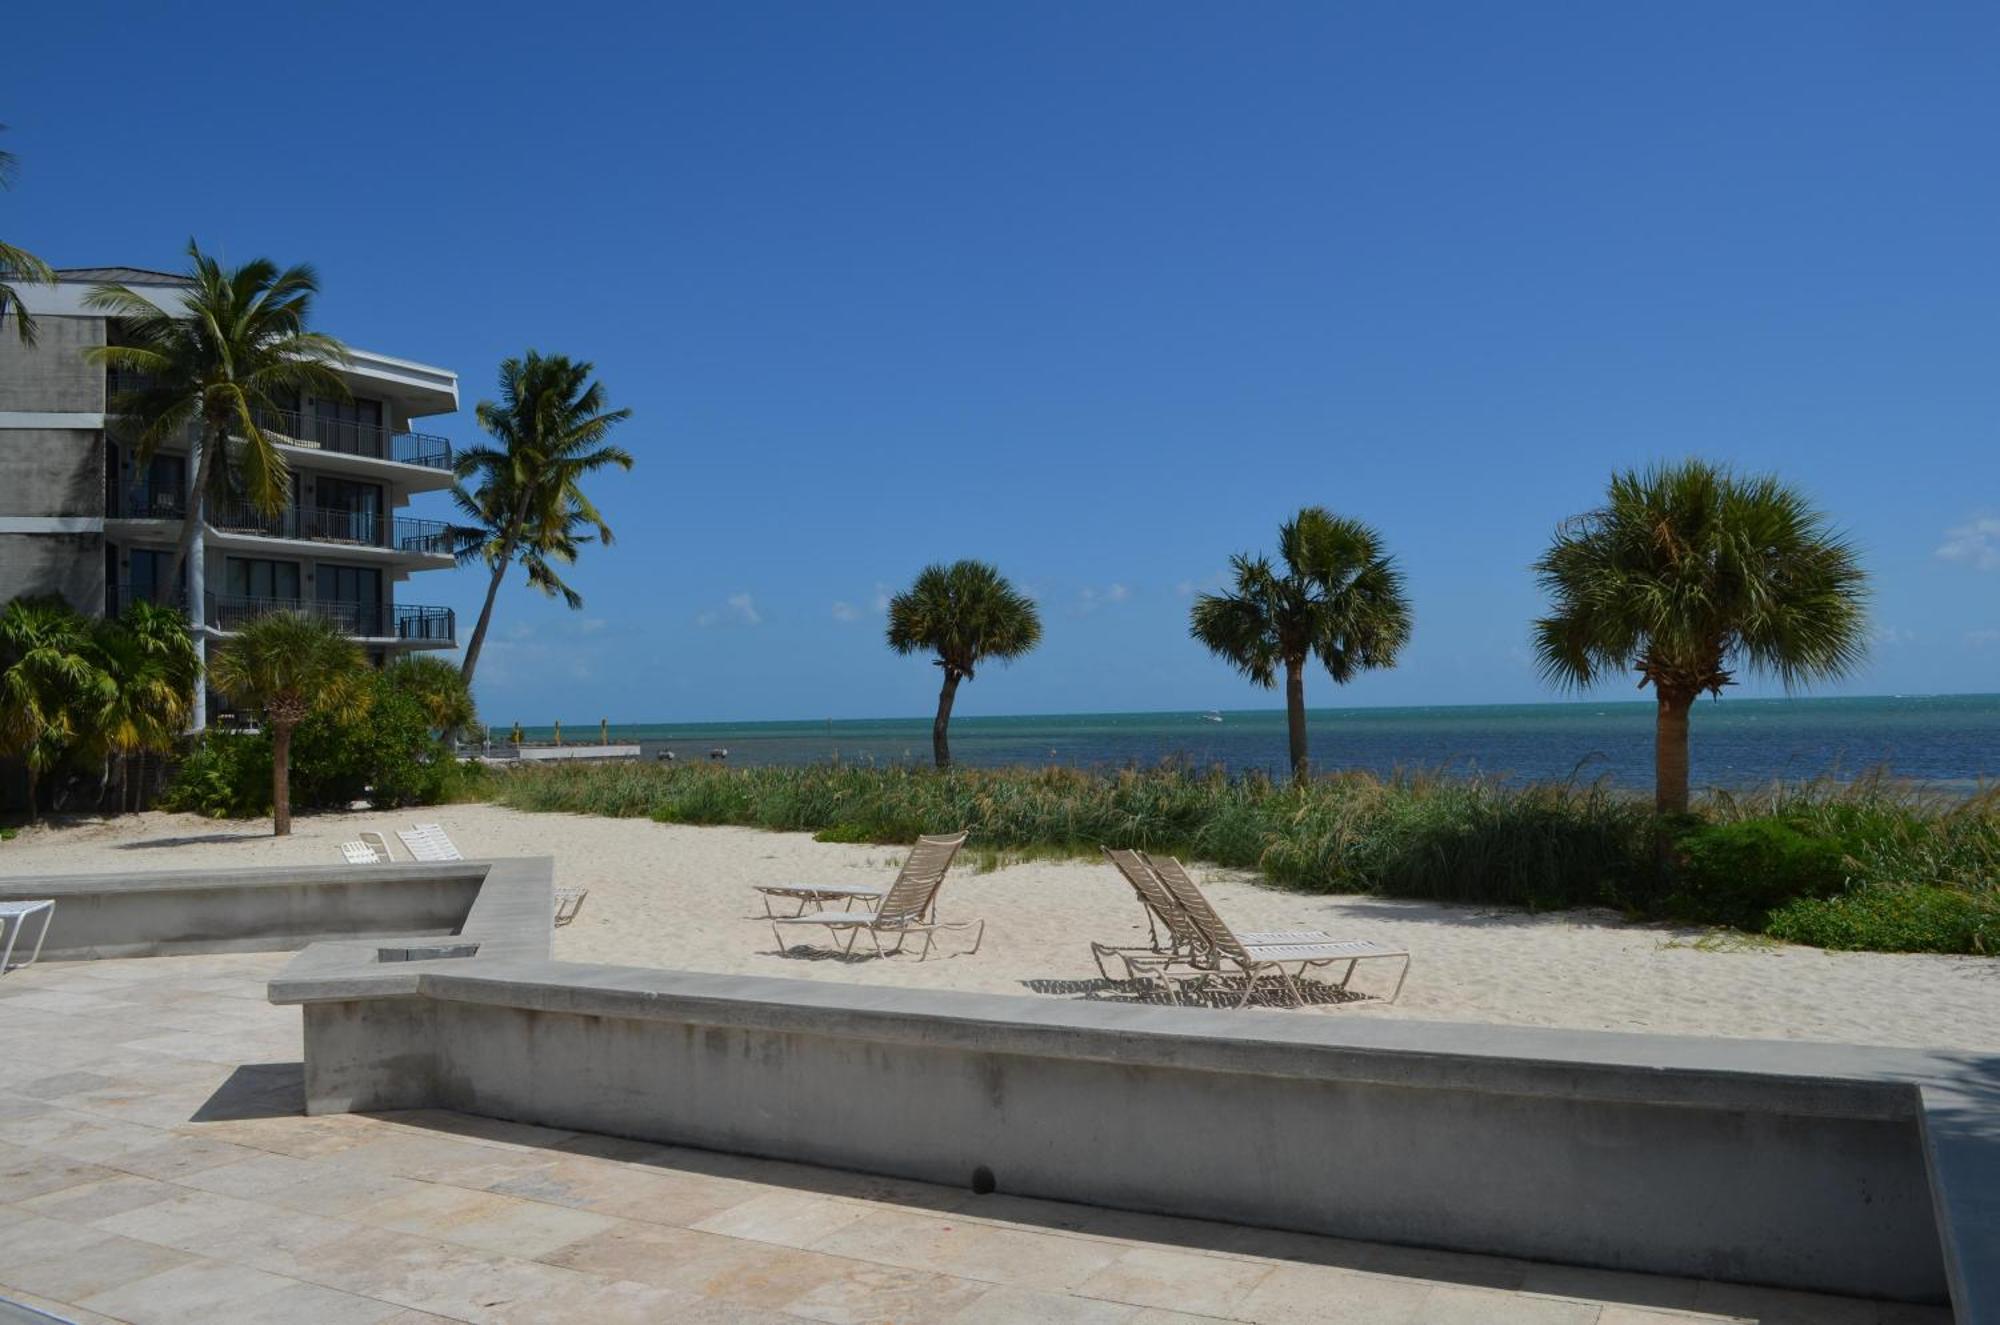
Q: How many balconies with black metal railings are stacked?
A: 3